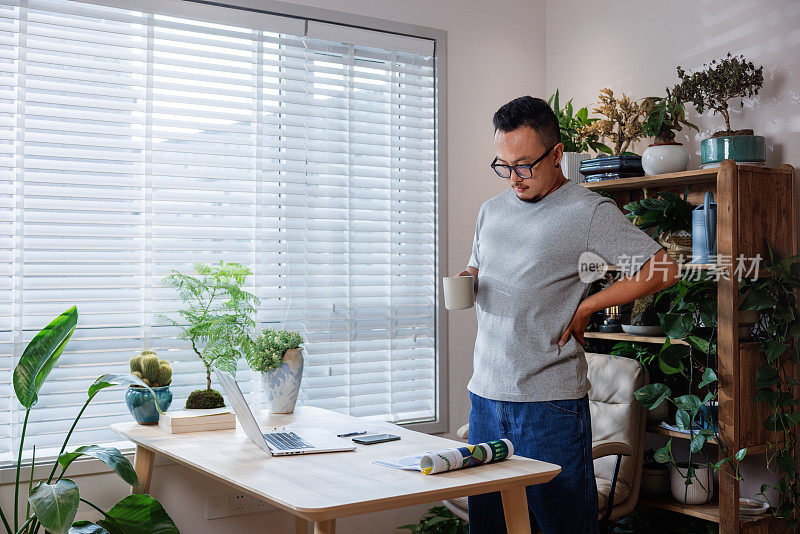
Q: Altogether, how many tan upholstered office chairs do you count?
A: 1